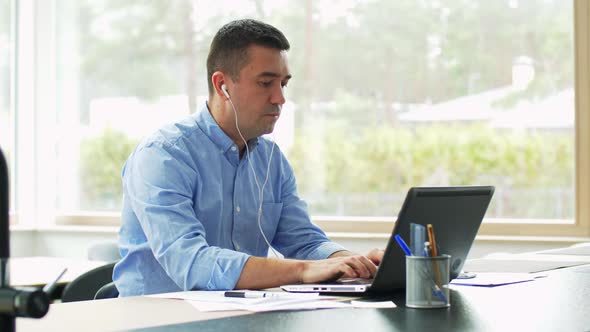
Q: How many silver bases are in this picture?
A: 1